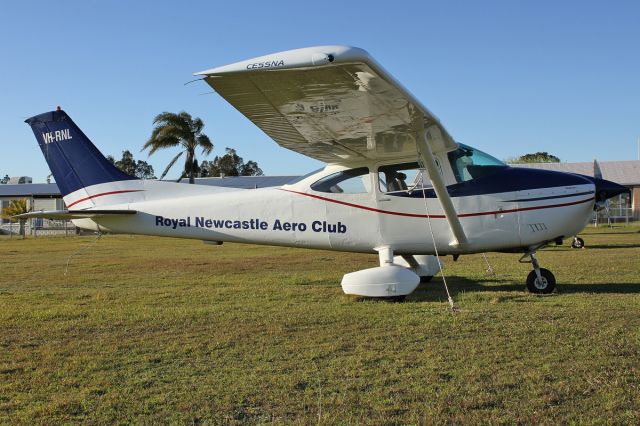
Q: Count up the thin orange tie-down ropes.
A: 0